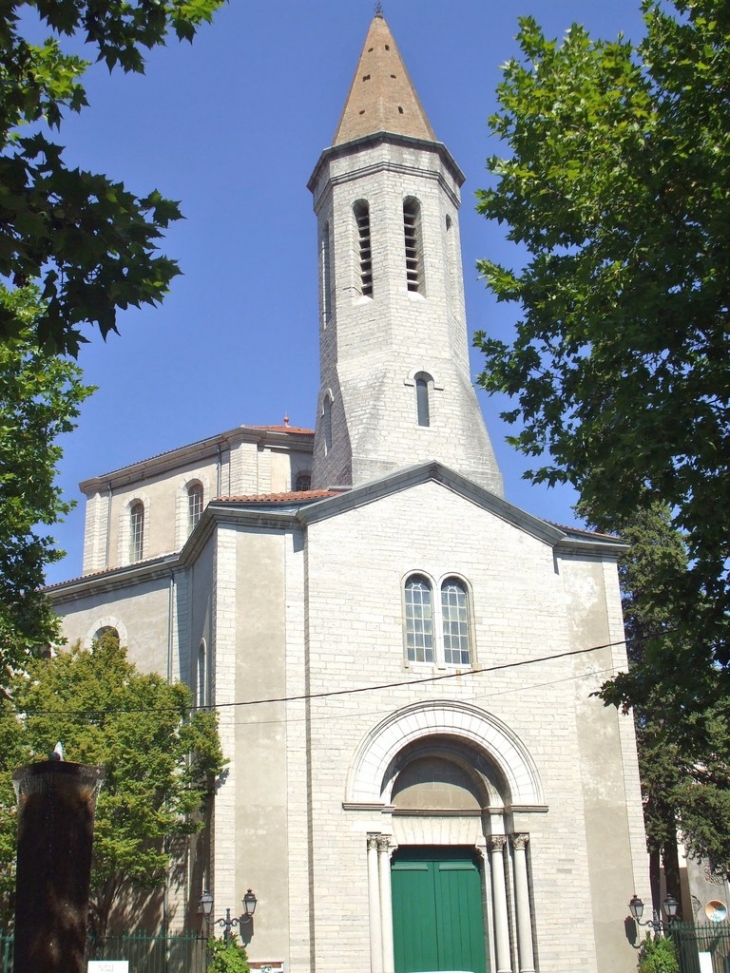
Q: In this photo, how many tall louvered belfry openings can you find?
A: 2